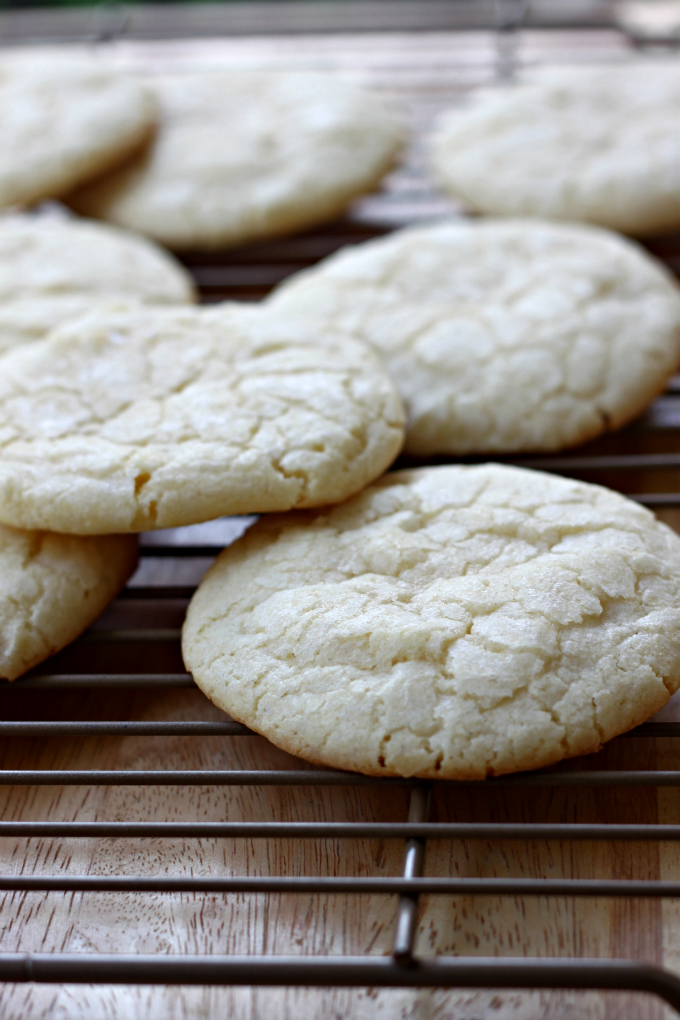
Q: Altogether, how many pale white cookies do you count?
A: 8